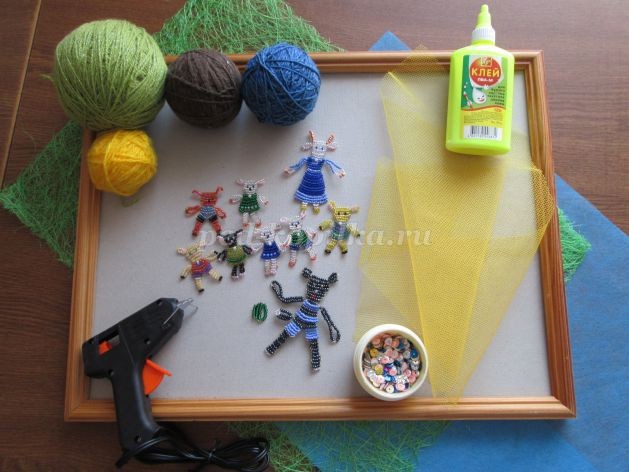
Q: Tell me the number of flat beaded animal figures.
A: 9